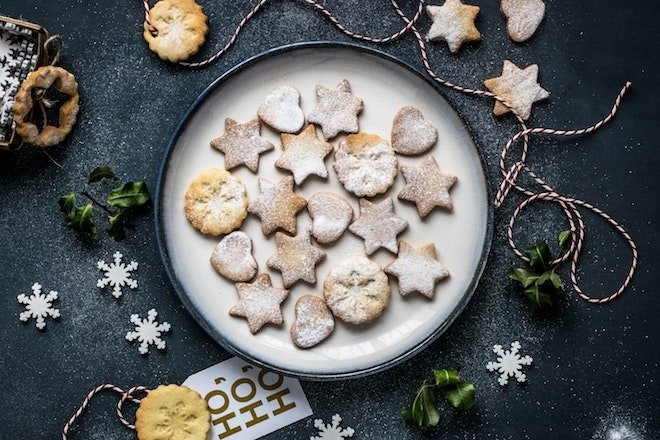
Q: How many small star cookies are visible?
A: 11